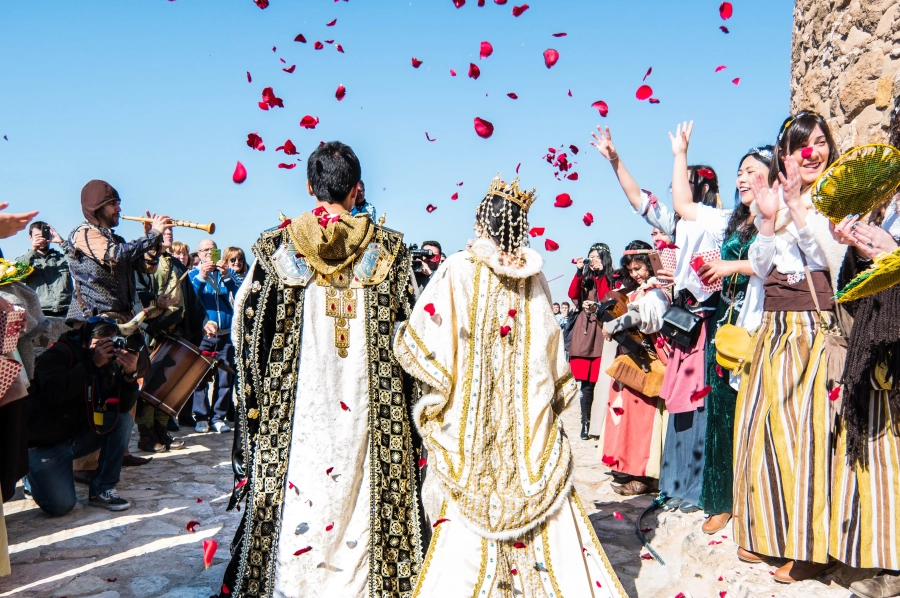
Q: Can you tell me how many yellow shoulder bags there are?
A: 1